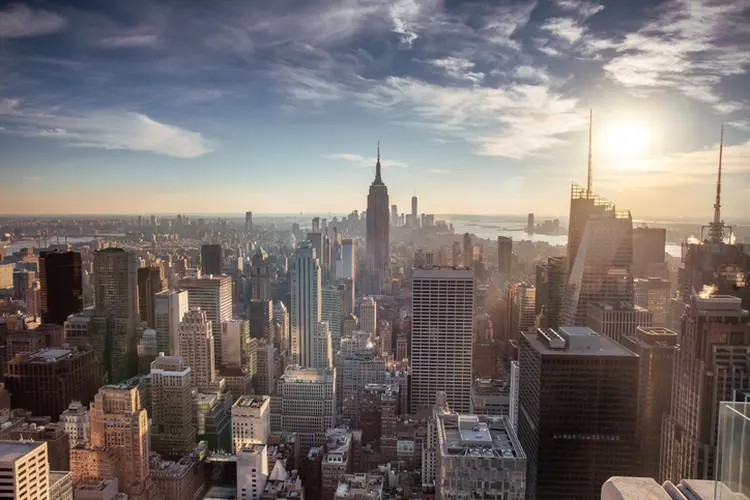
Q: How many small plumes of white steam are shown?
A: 3